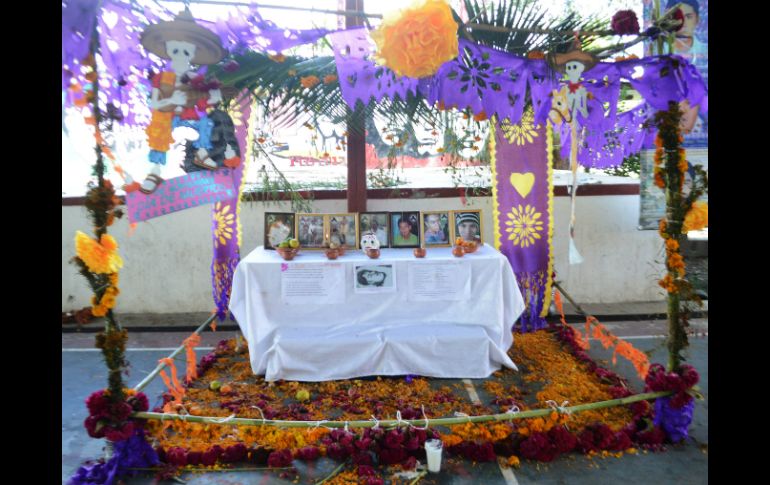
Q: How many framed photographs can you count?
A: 7